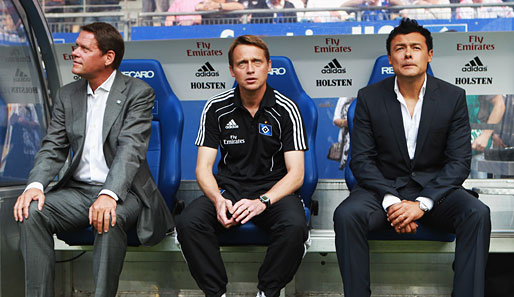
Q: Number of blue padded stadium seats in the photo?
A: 3